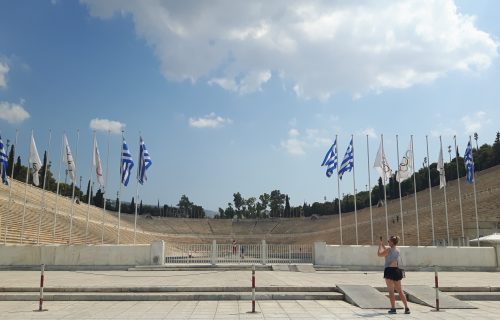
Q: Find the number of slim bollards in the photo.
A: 3